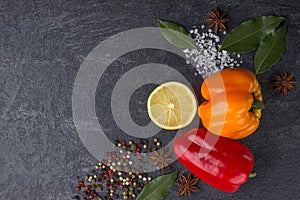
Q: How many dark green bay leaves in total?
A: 4